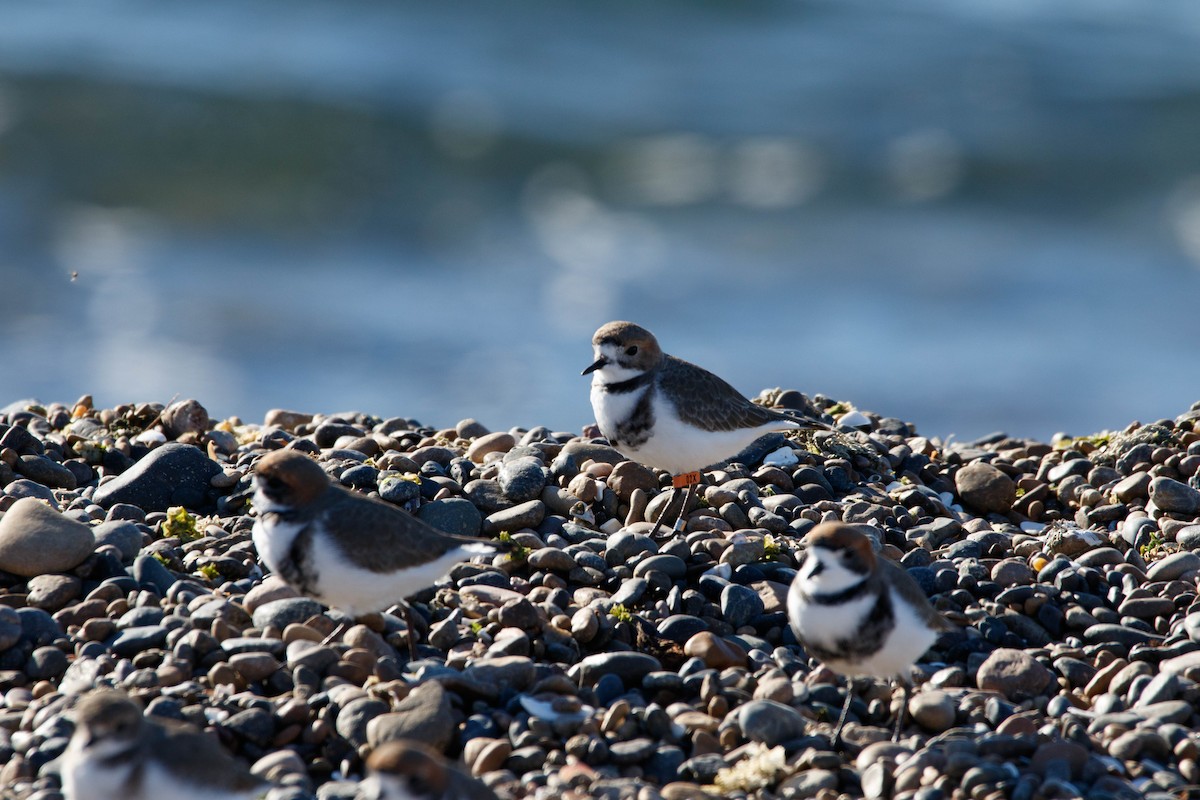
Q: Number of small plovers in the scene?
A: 5